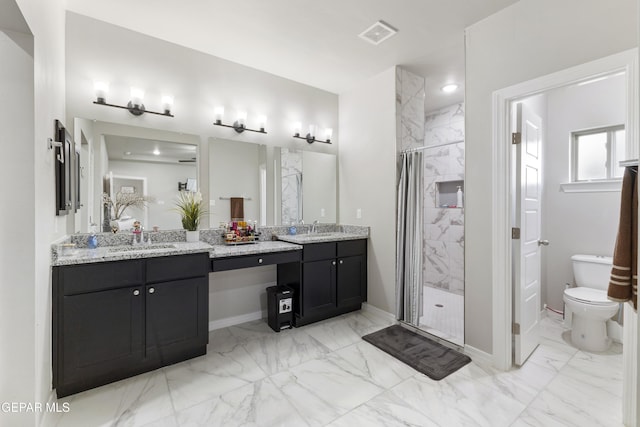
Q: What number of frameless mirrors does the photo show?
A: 3